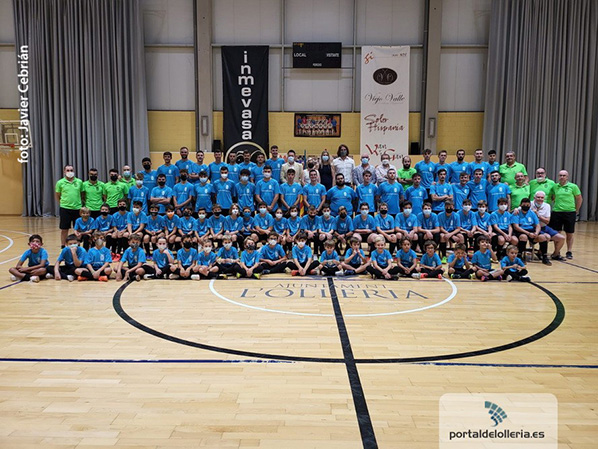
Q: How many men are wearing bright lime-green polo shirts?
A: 9